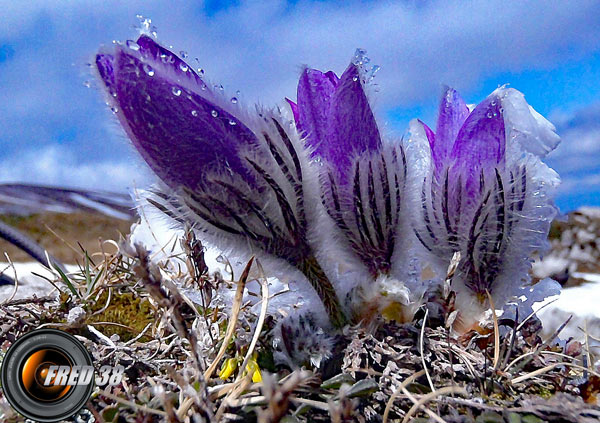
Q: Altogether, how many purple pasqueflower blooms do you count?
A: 3